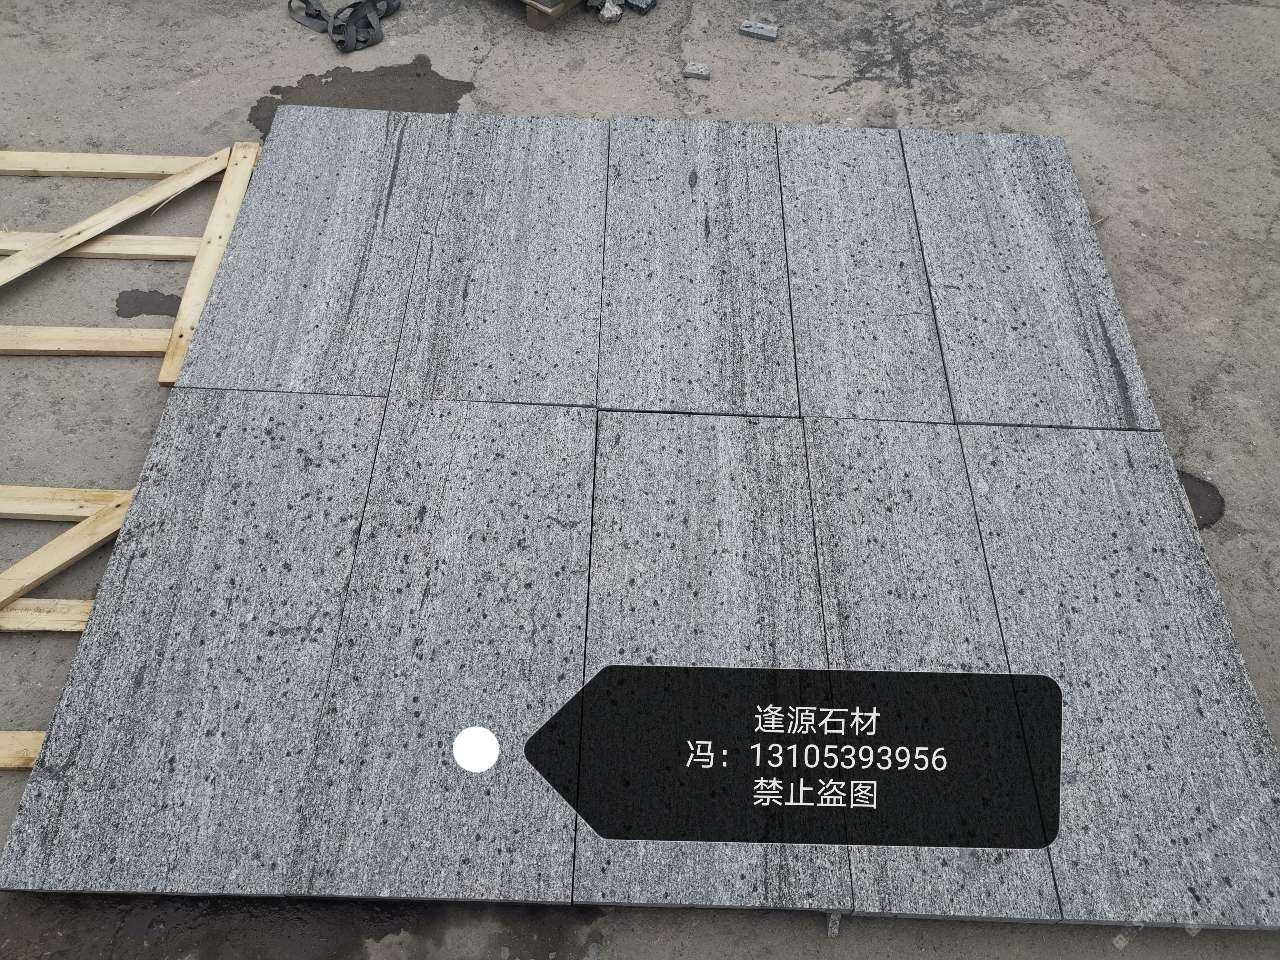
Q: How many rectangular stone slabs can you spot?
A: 10